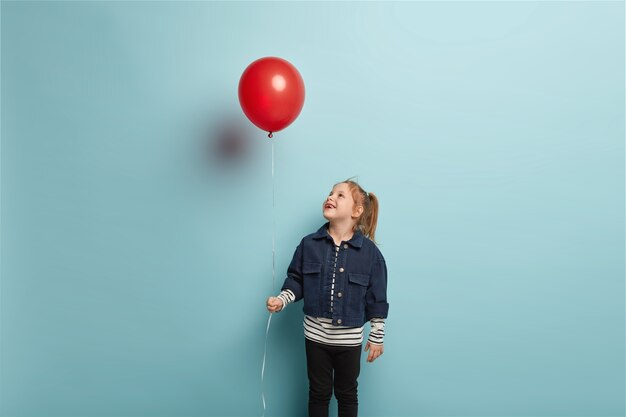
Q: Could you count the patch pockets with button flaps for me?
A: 2